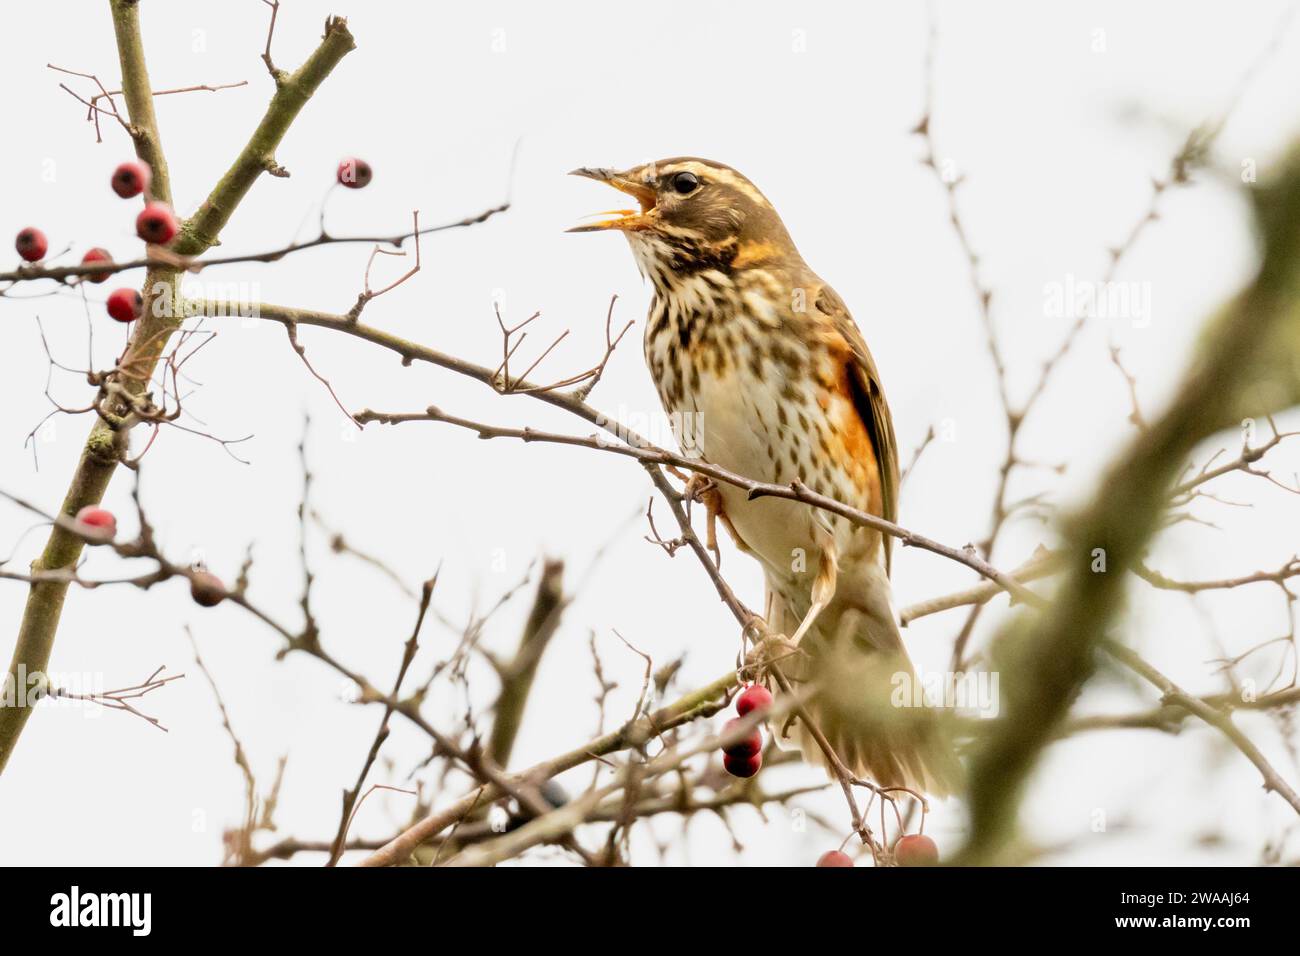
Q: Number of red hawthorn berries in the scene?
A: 13